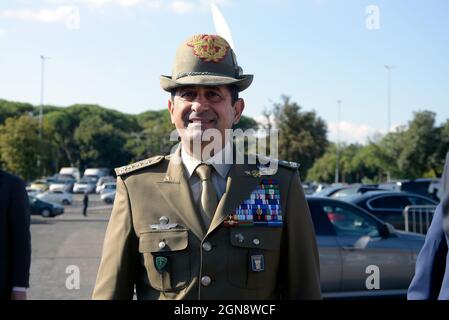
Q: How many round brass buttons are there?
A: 4